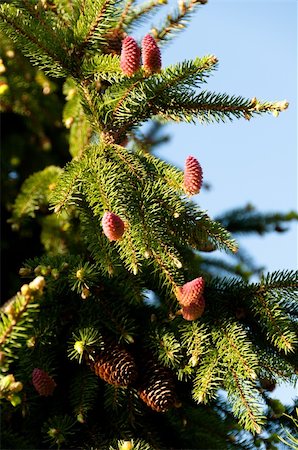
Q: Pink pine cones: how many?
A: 7